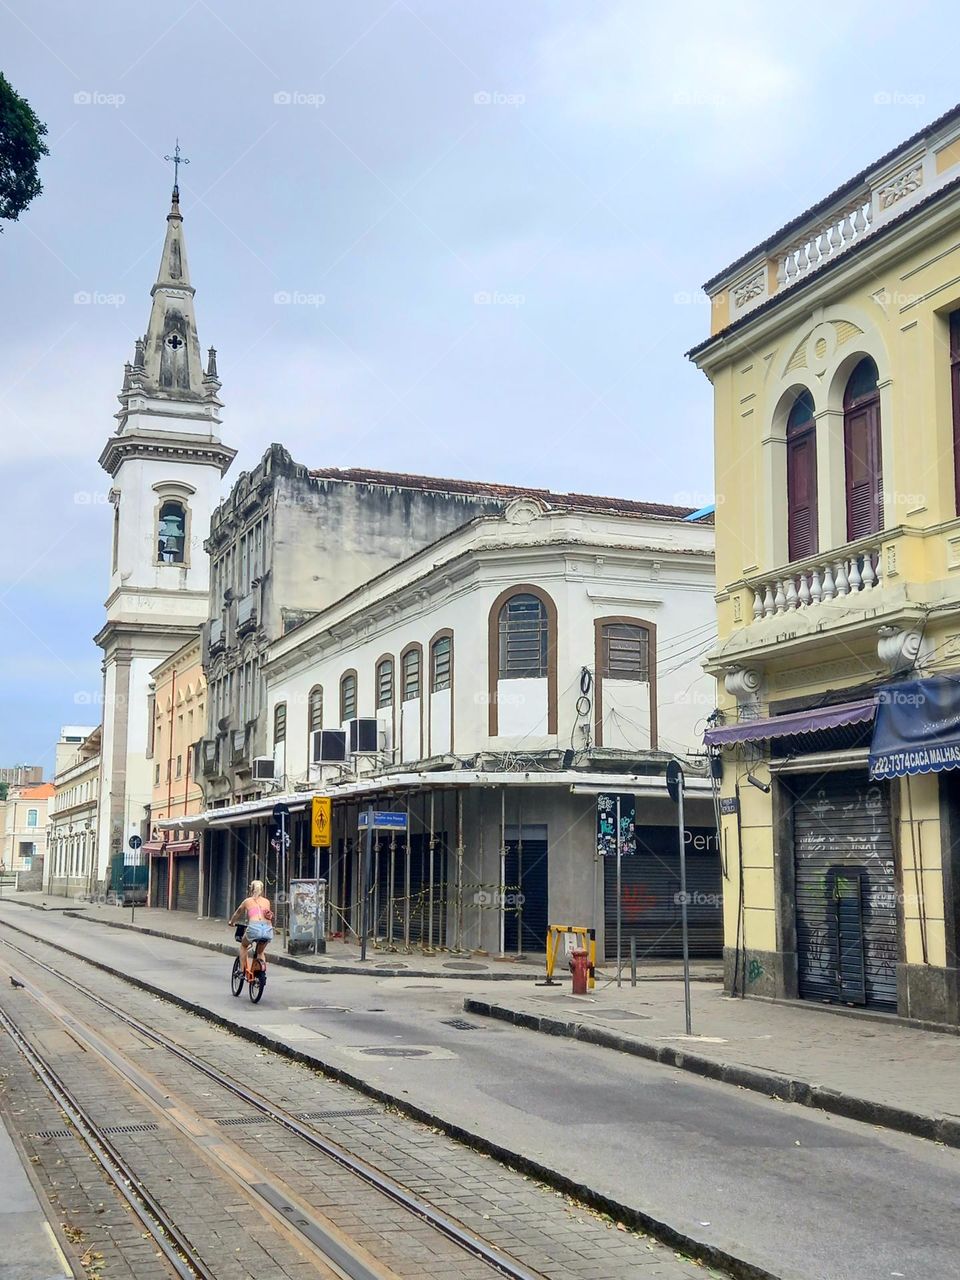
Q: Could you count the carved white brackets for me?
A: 2